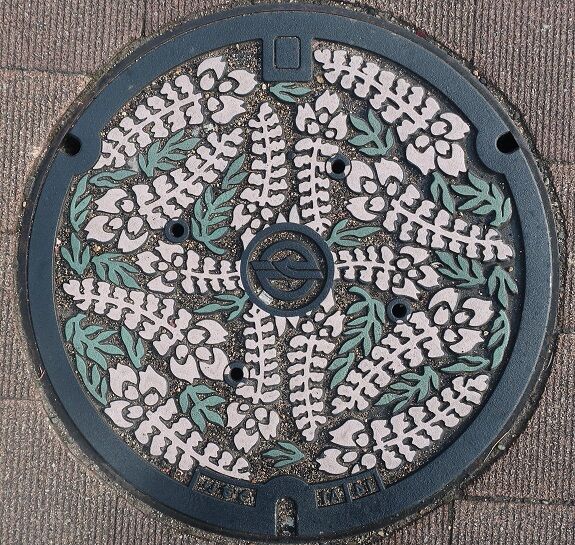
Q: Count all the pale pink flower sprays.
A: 14